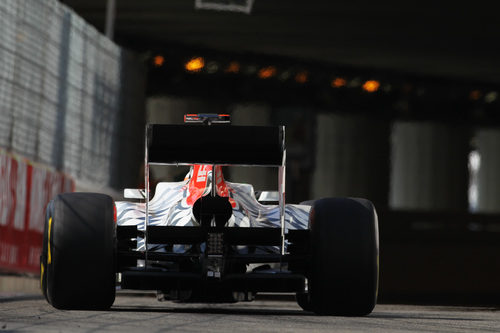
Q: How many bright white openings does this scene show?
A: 1